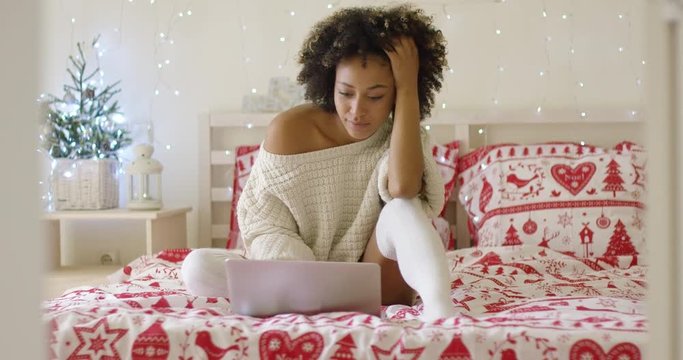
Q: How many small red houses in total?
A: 1